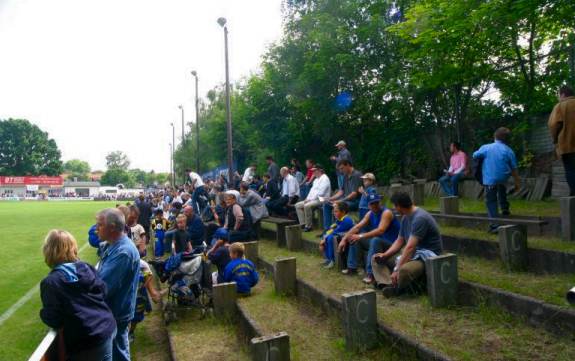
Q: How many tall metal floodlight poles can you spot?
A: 5